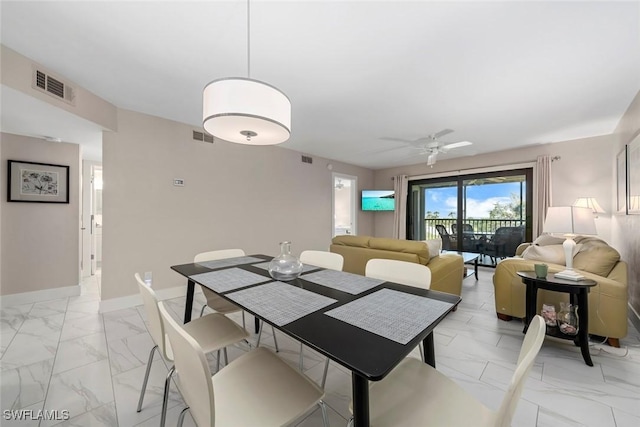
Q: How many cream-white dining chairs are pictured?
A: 6